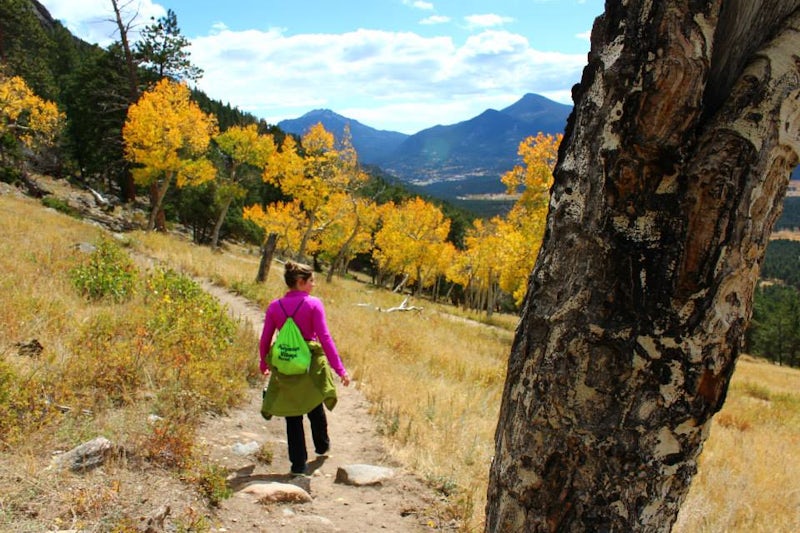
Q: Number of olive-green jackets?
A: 1